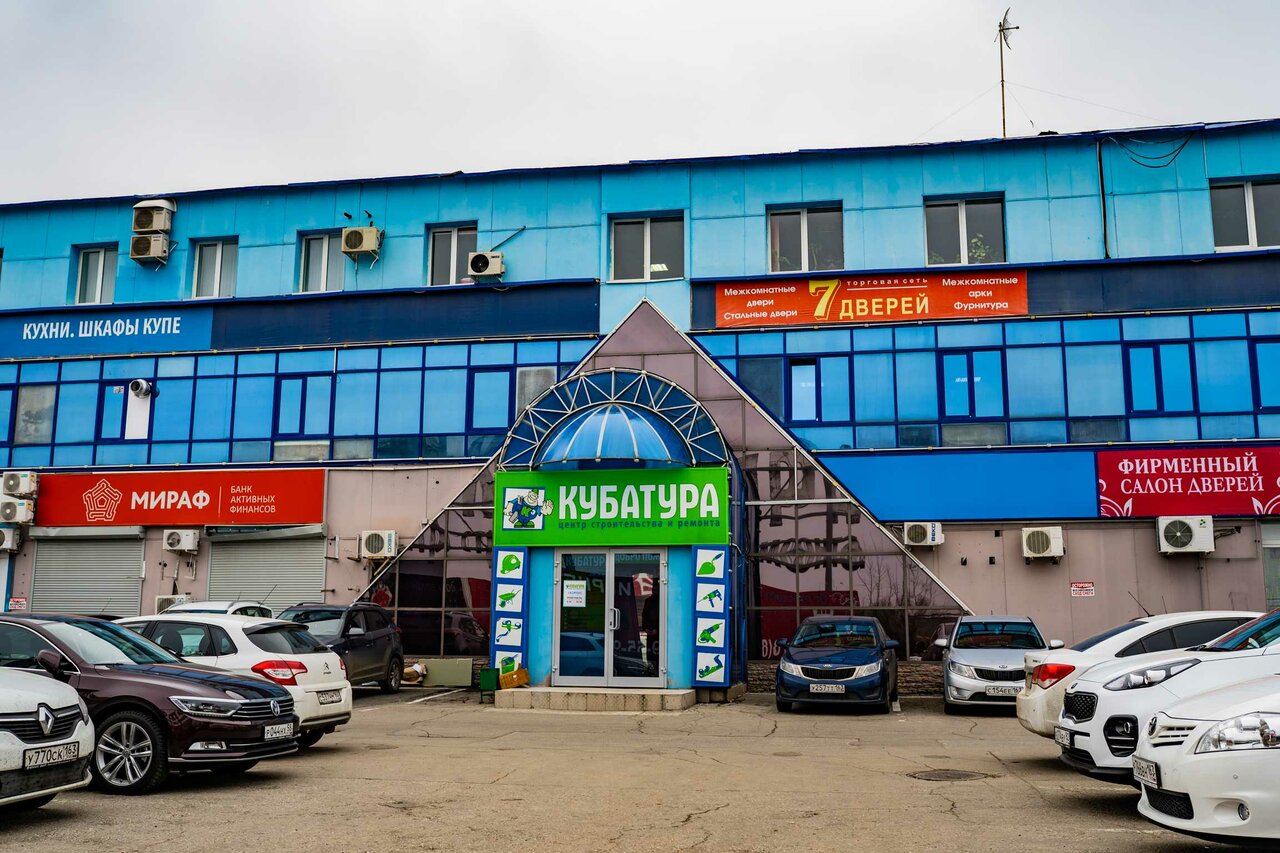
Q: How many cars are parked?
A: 10